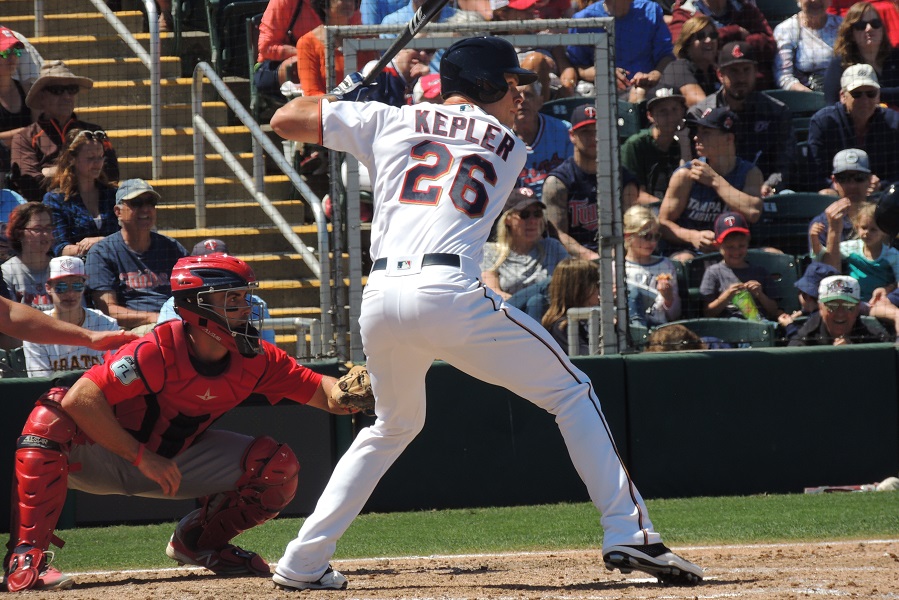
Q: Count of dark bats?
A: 1